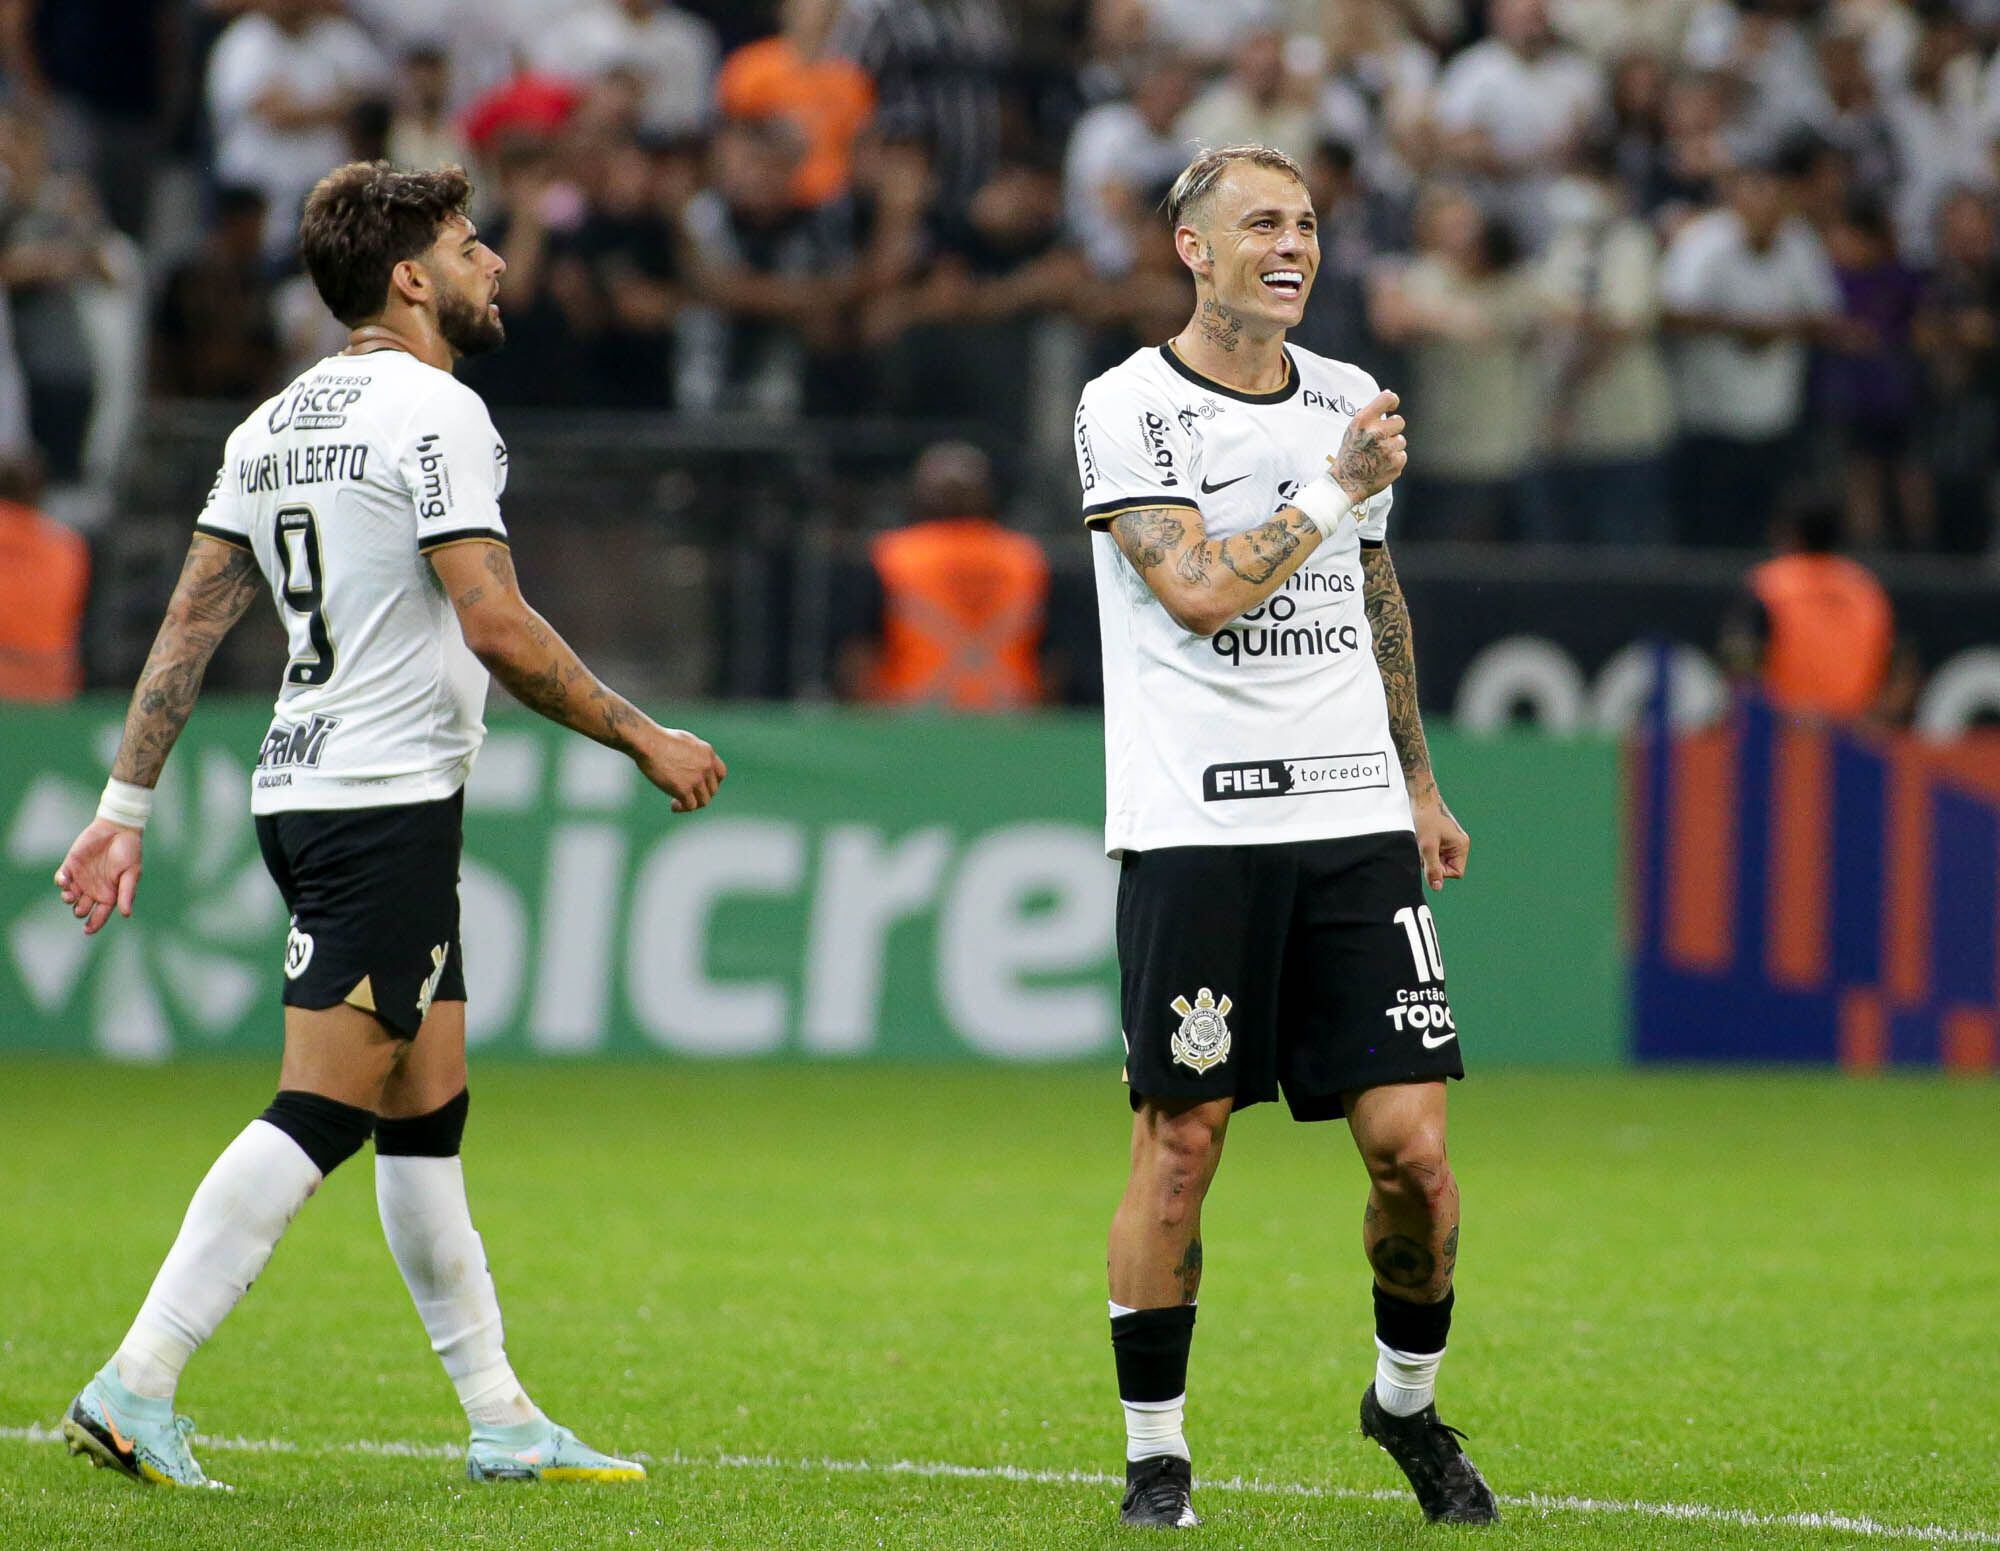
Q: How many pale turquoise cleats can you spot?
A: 2